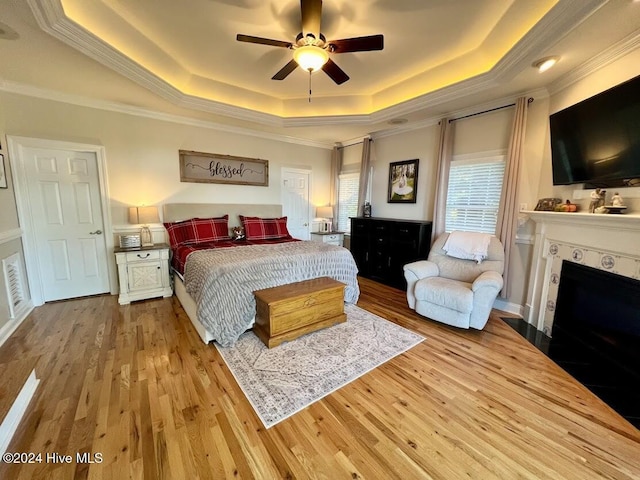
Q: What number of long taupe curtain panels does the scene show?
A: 4